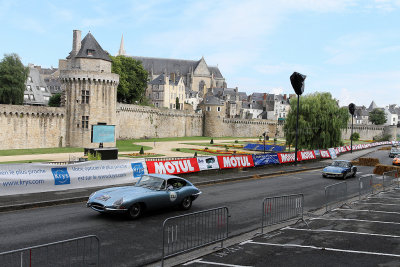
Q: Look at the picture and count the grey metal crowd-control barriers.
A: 6